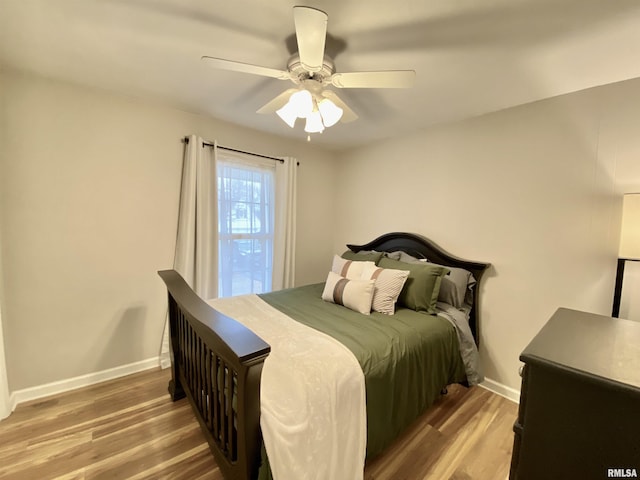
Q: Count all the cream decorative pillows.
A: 3